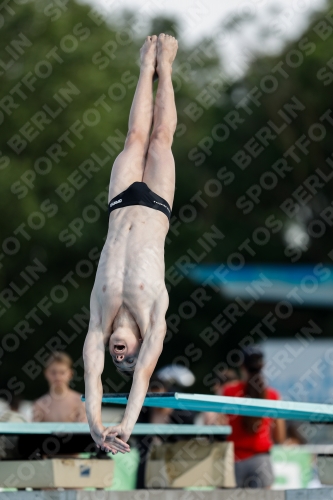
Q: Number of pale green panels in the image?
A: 2